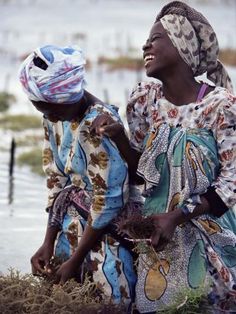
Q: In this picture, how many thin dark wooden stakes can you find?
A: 1